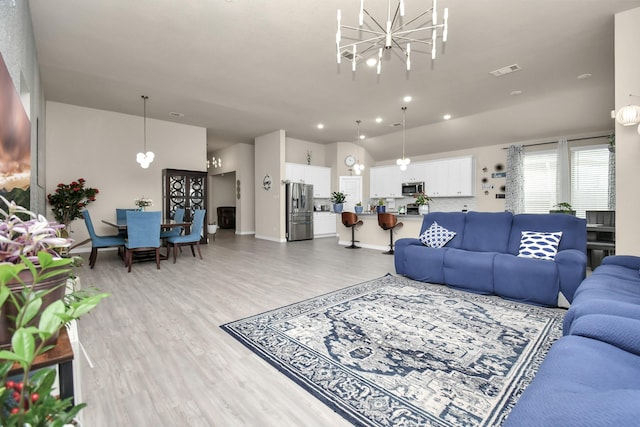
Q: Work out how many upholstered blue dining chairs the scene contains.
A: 5